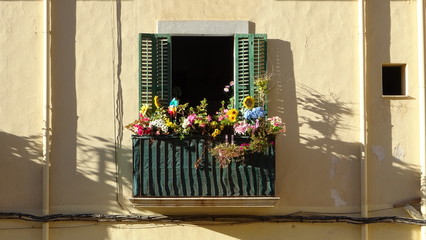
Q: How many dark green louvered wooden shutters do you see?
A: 2